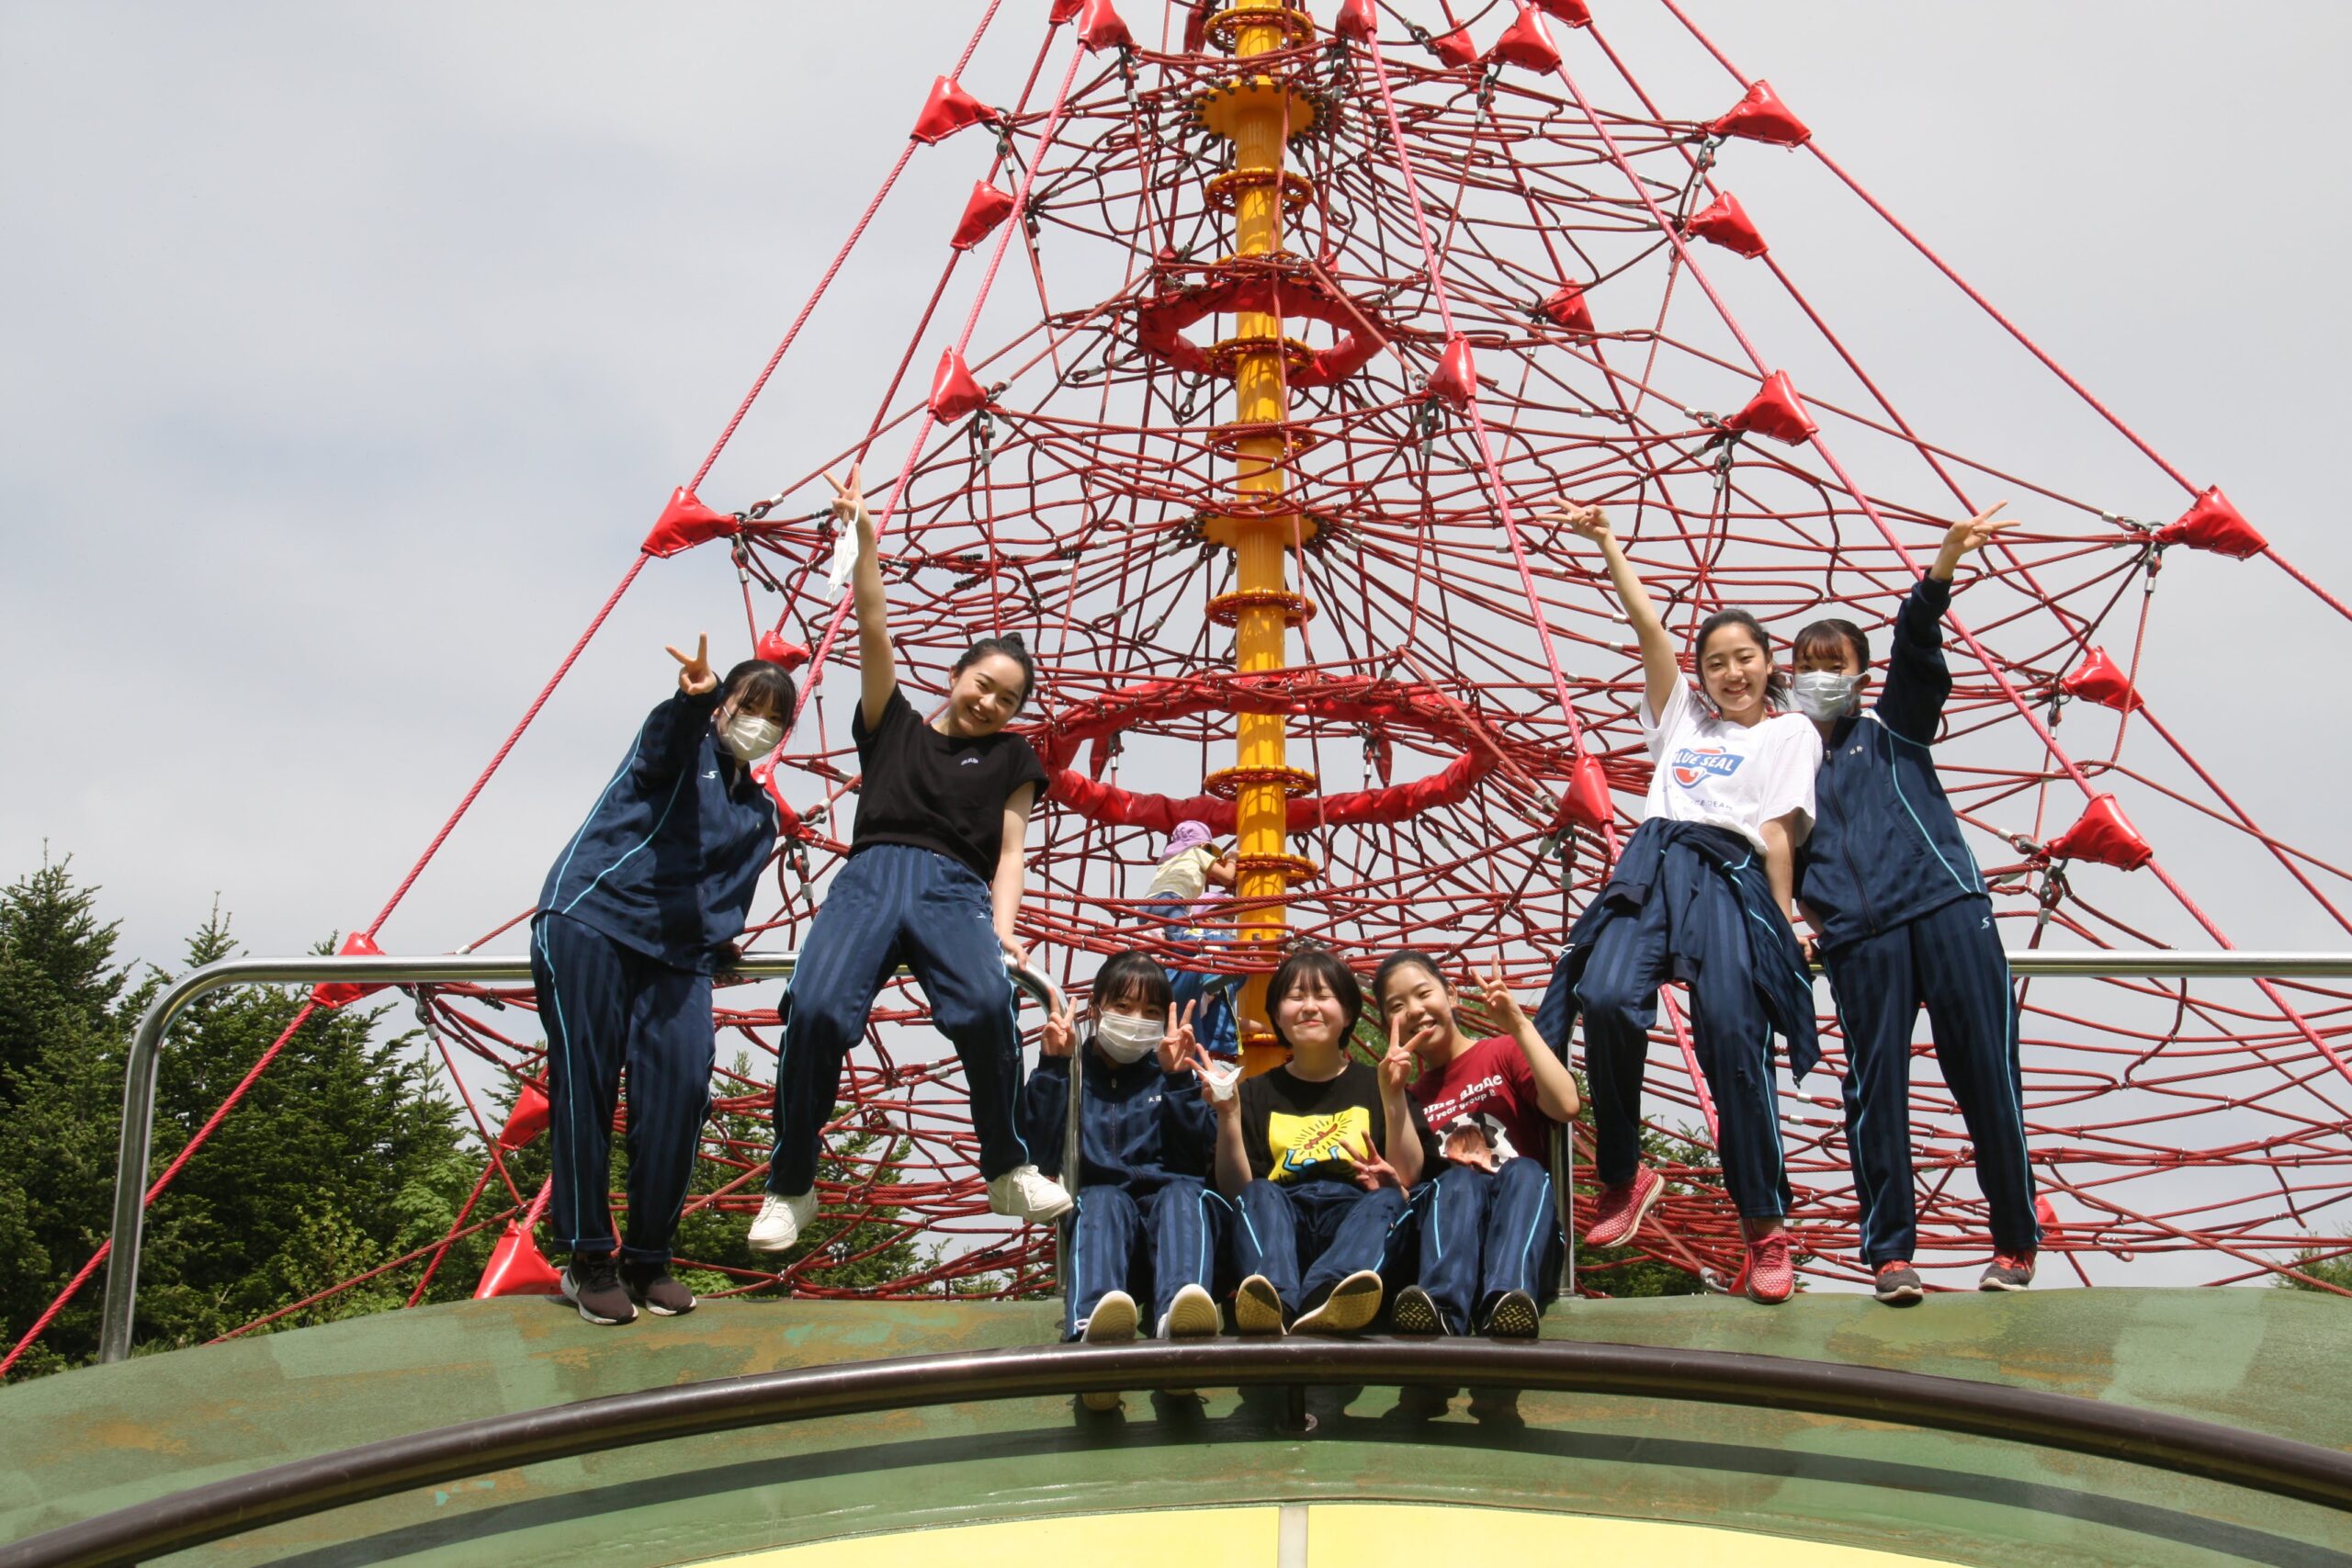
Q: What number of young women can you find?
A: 7